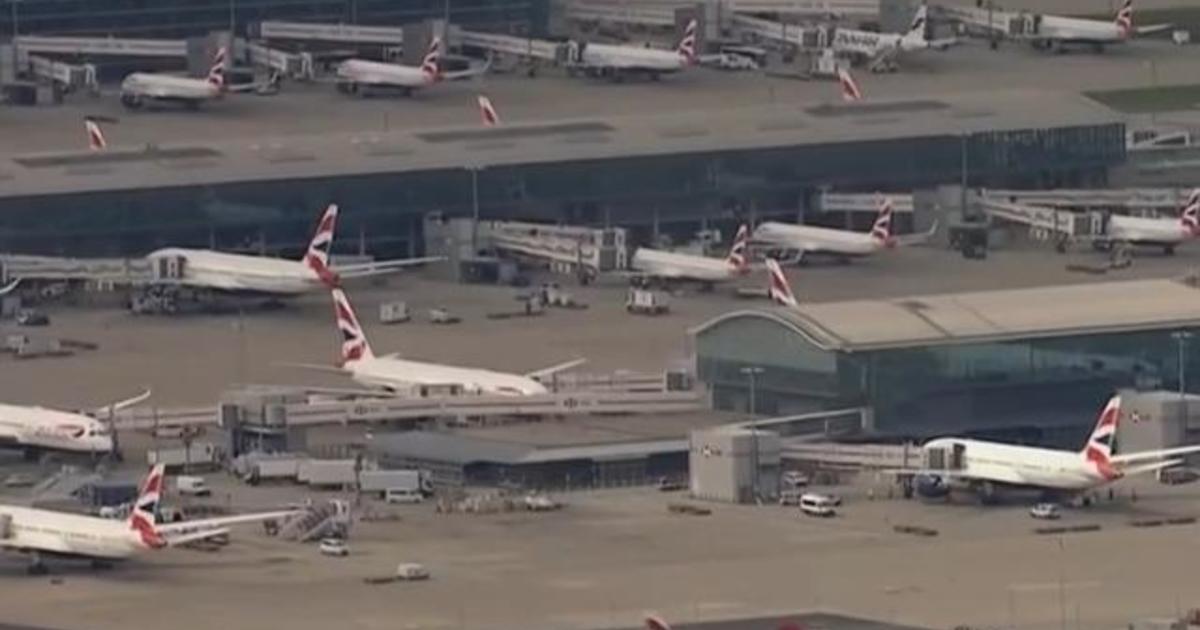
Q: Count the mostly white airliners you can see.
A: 13